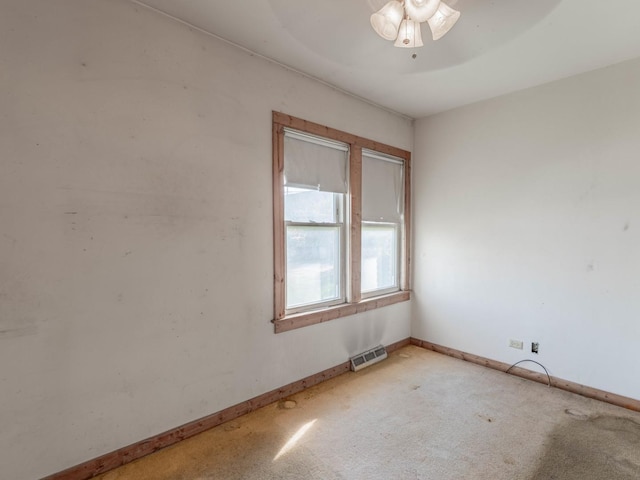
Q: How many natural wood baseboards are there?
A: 2